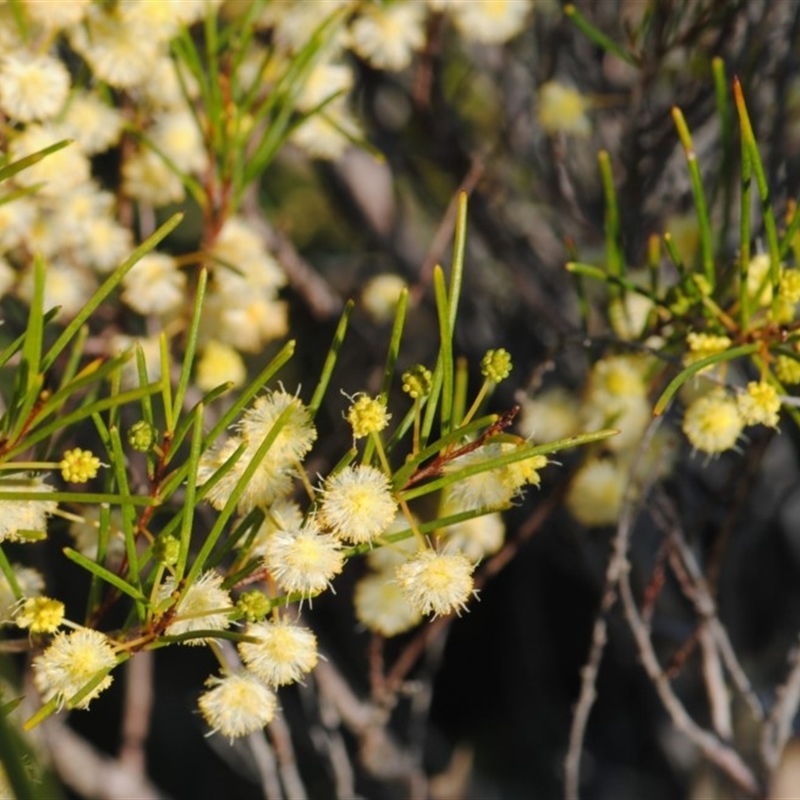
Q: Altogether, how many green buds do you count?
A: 5